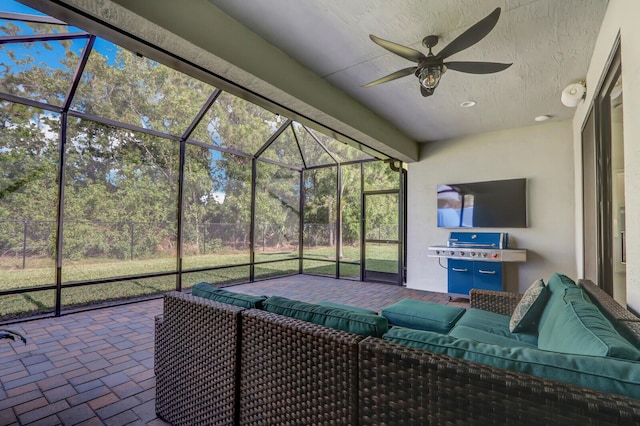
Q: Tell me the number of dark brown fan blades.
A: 5